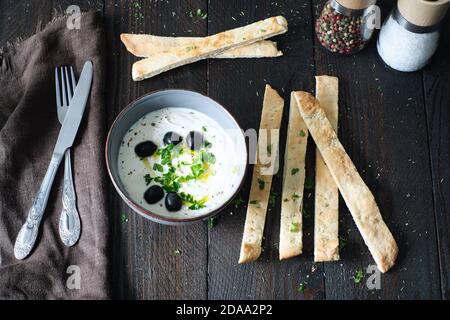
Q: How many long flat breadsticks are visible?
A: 6